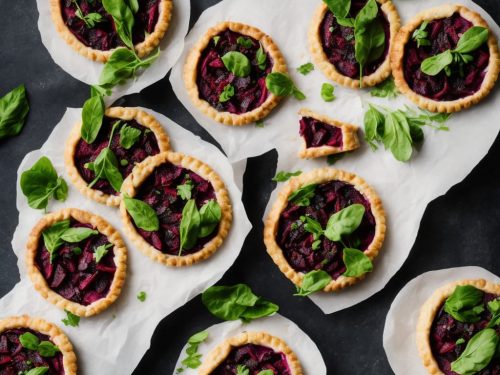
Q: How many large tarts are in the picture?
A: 11